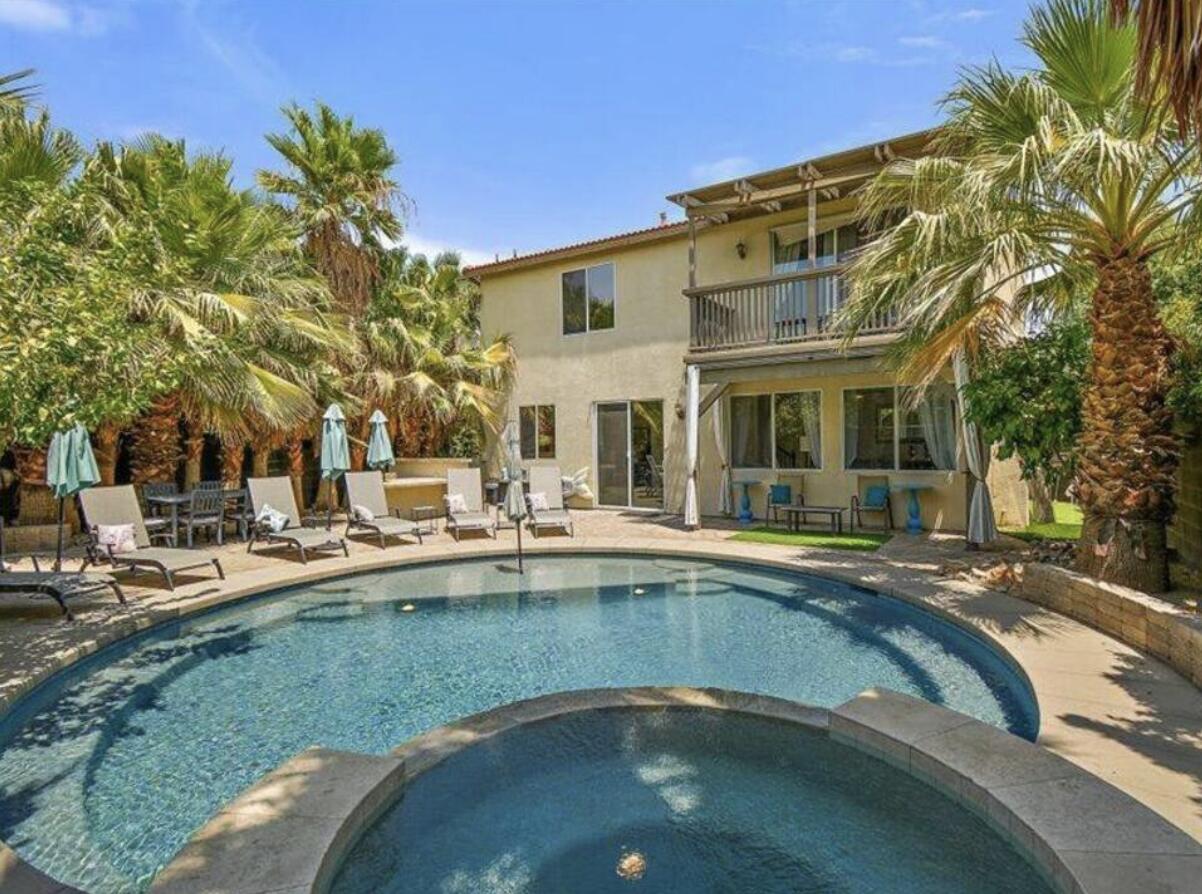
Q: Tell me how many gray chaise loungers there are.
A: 6